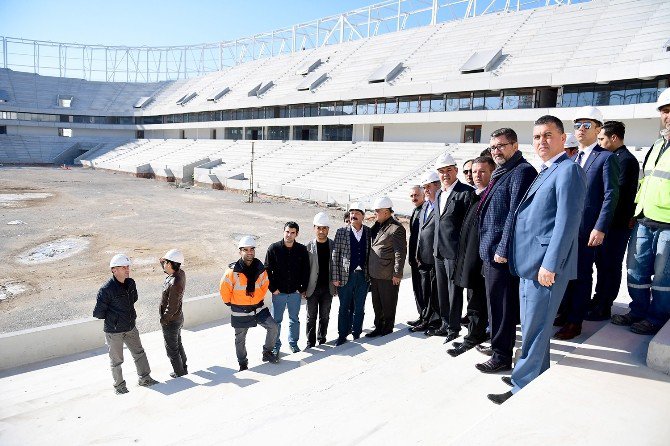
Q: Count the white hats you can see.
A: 11